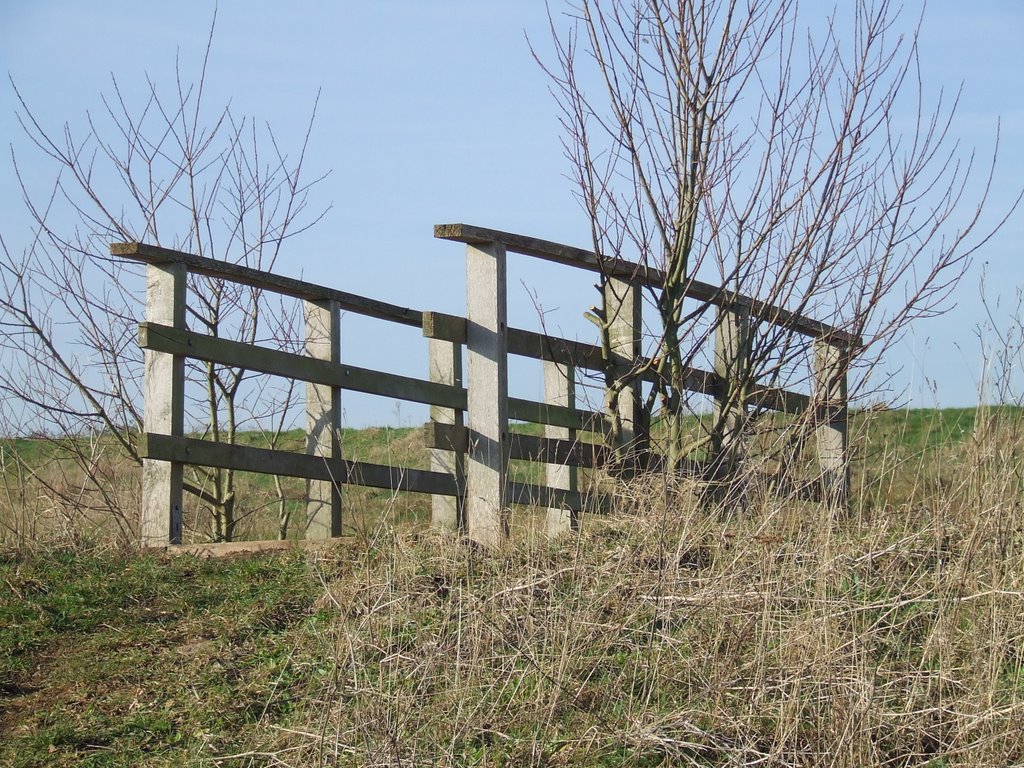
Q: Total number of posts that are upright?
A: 8